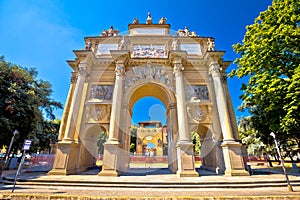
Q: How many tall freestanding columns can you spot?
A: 4